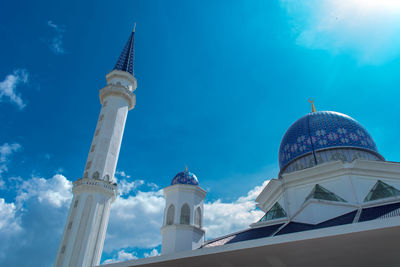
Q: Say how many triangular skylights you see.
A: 3